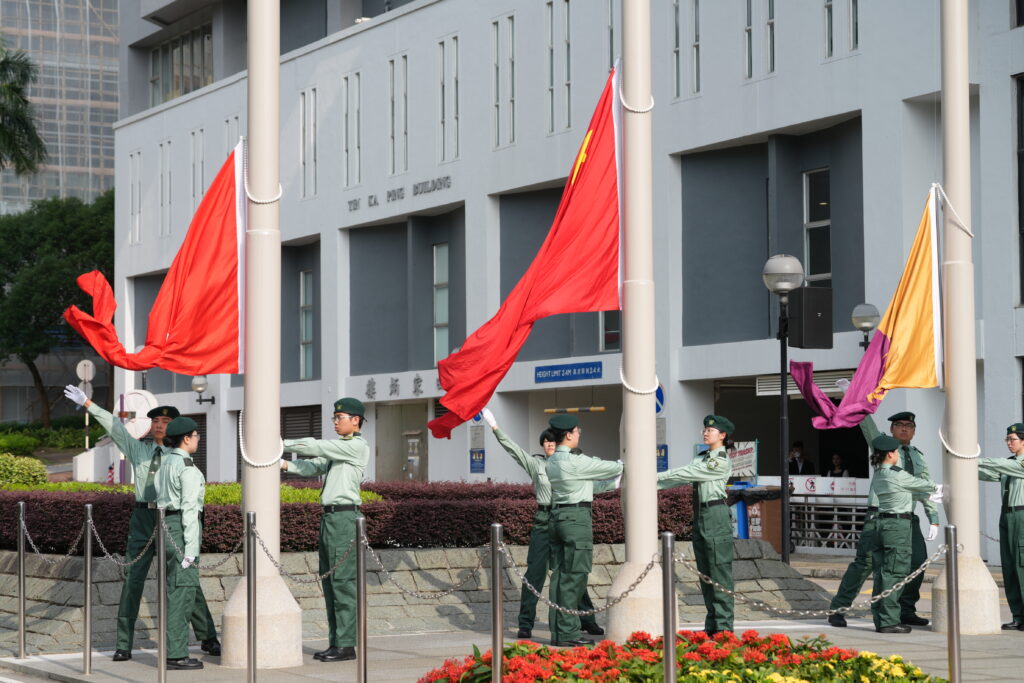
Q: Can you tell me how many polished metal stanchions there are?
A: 8